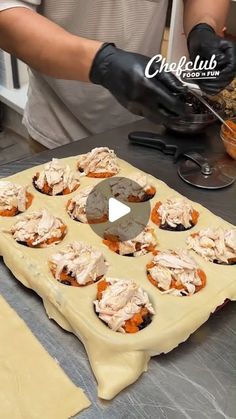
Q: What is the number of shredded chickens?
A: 12